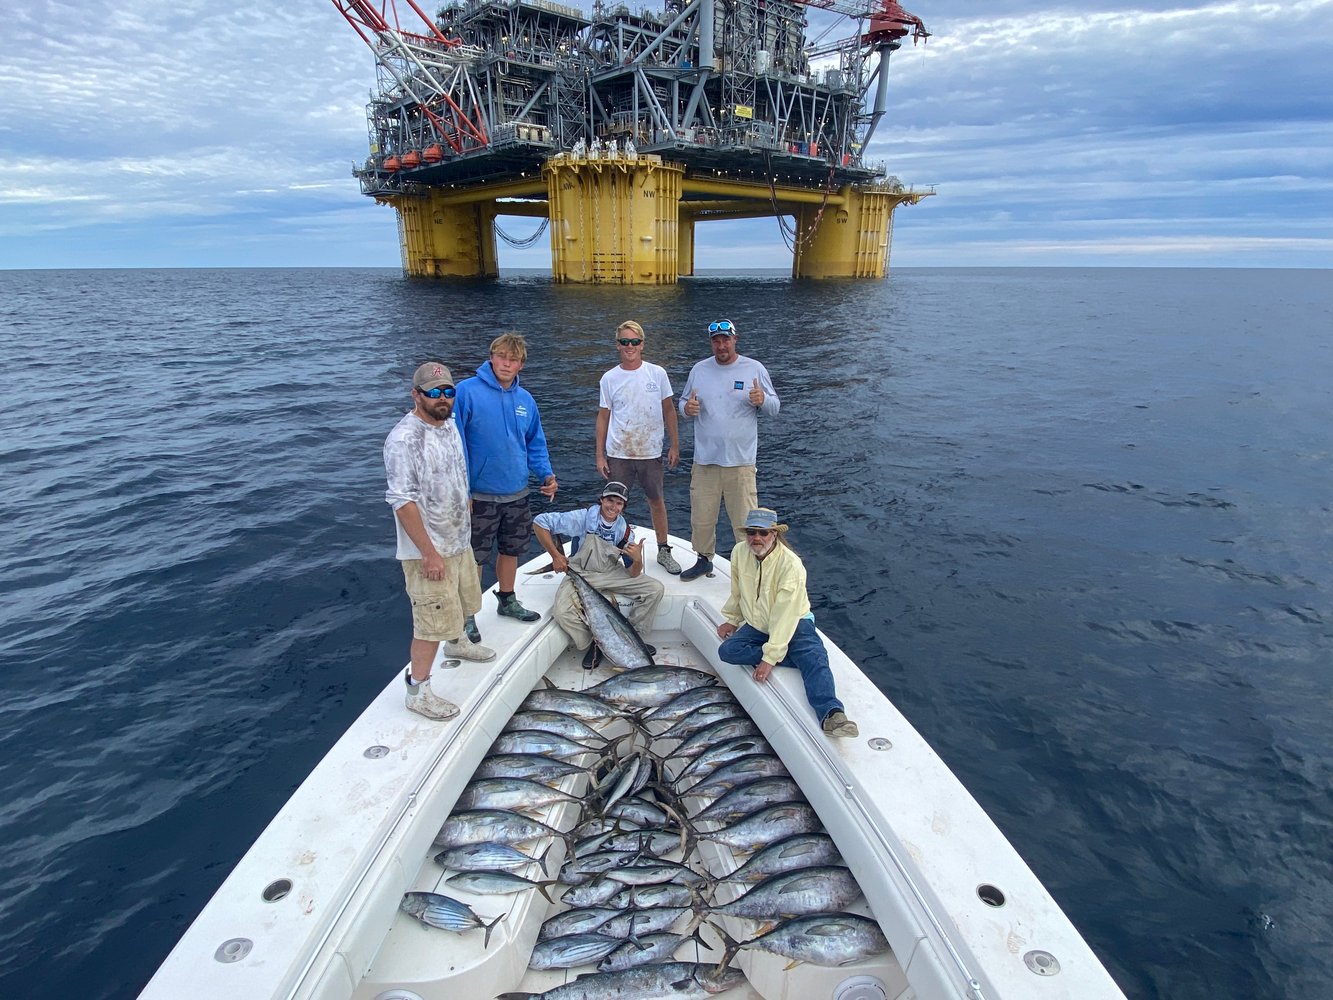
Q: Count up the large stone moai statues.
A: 0